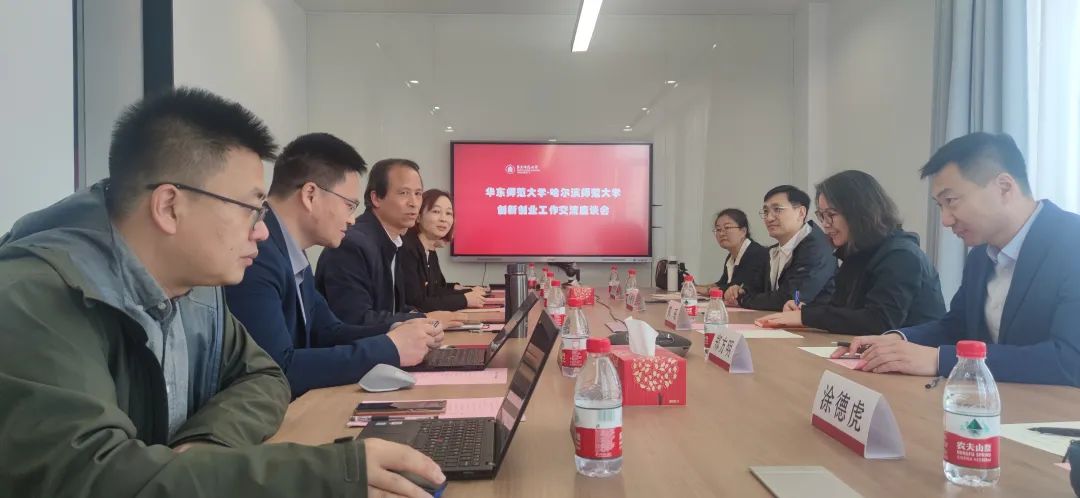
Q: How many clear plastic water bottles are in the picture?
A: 11